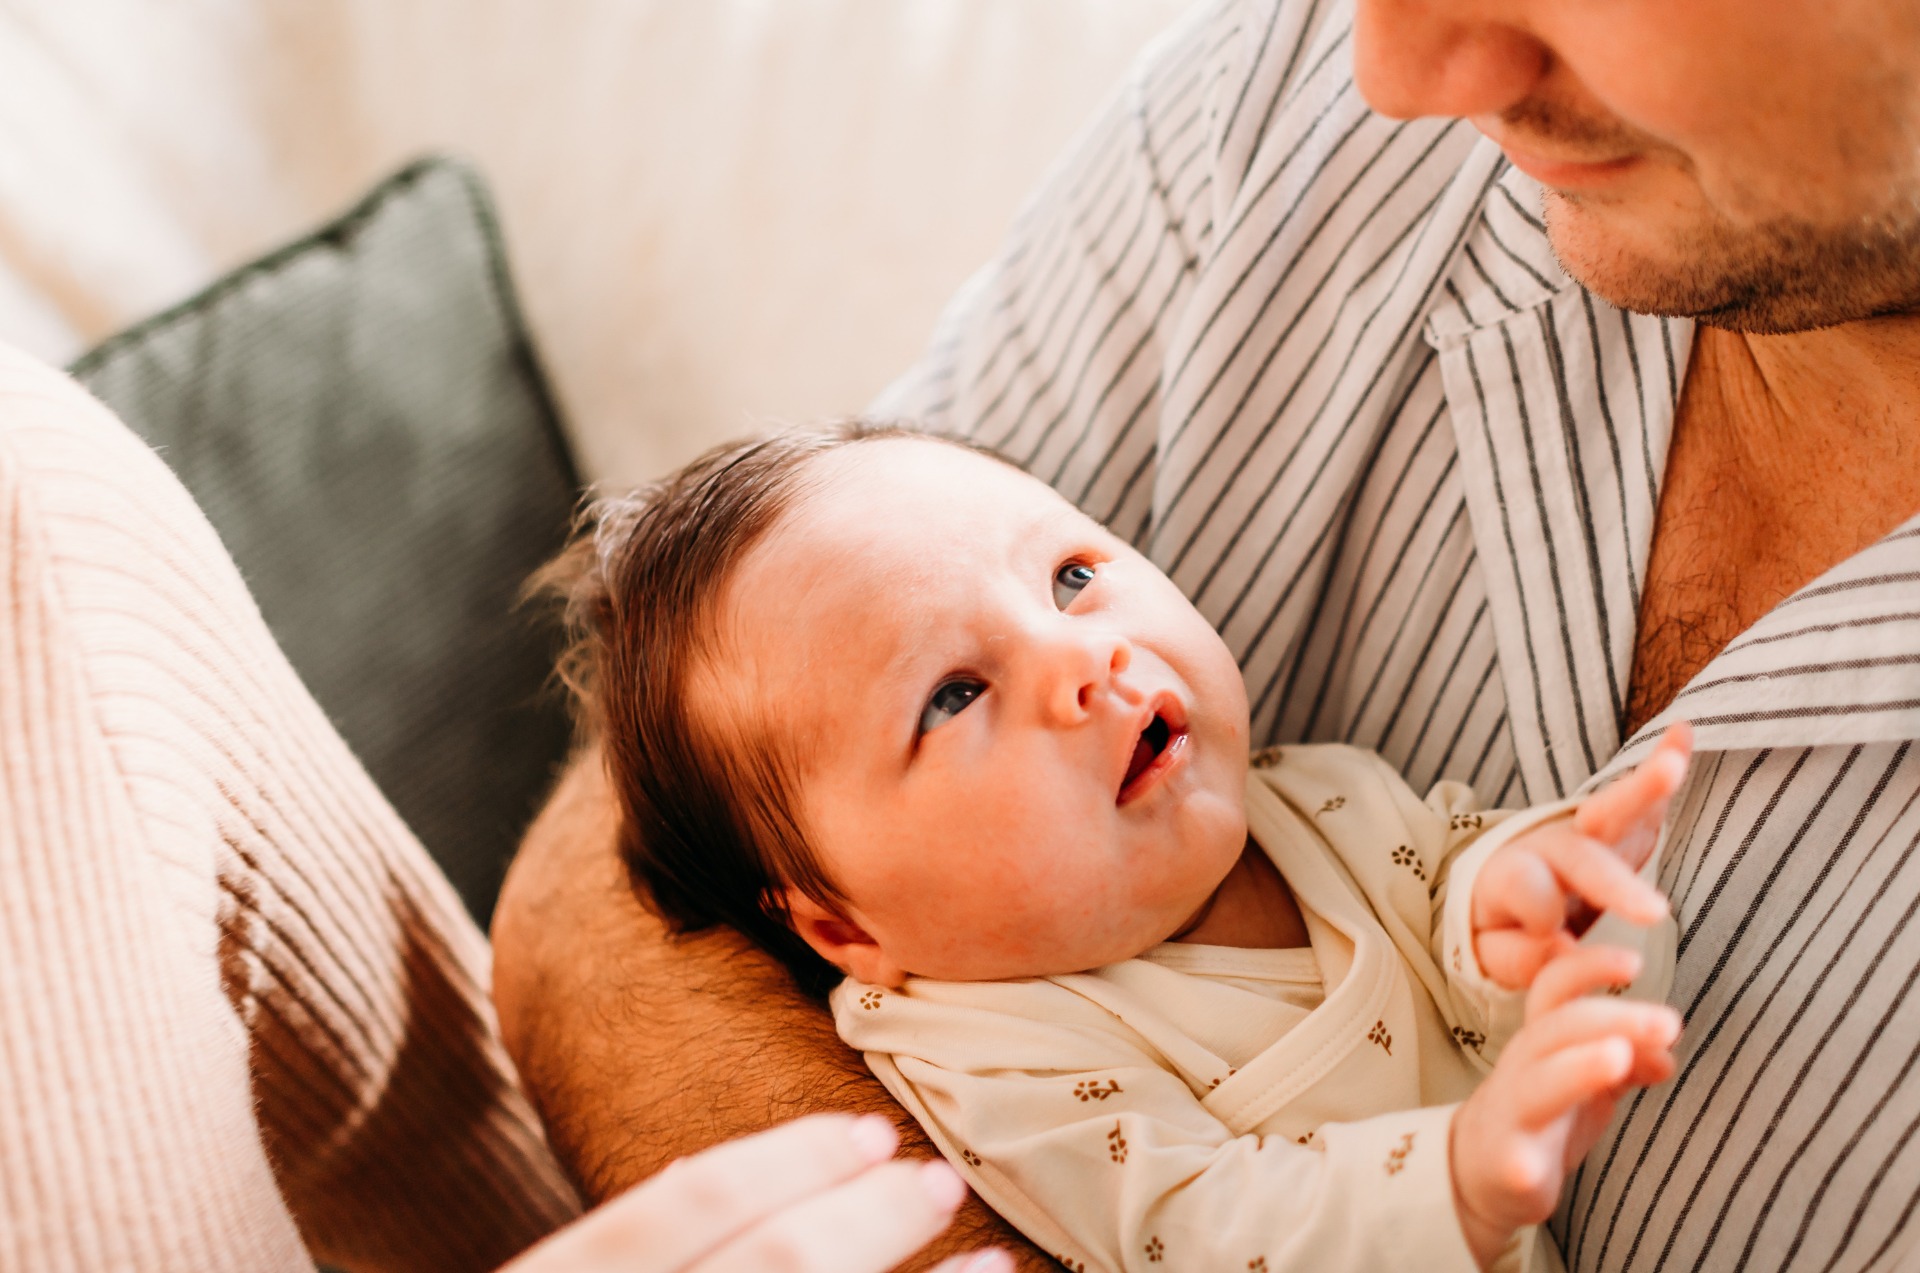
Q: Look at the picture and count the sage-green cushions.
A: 1